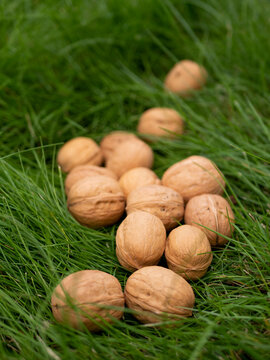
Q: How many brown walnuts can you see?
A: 15